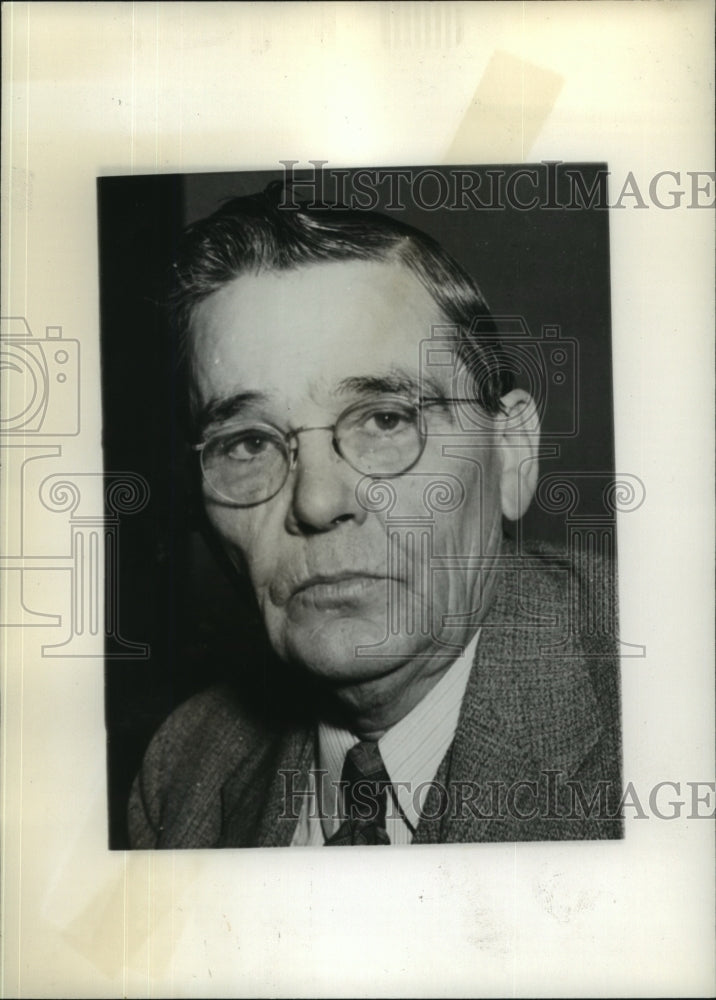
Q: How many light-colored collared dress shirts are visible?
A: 1